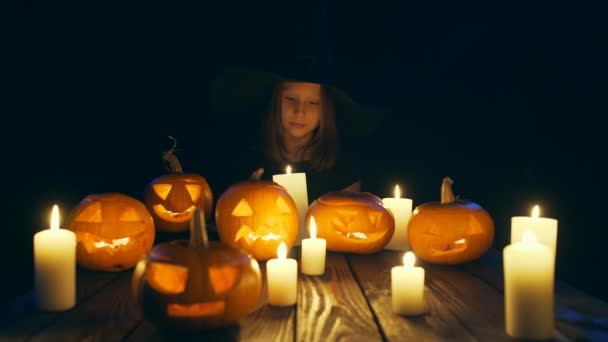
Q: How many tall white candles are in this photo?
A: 5